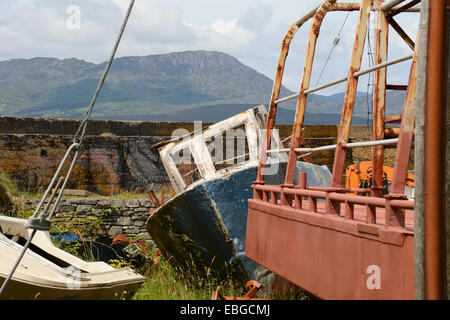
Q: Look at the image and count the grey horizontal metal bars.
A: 2